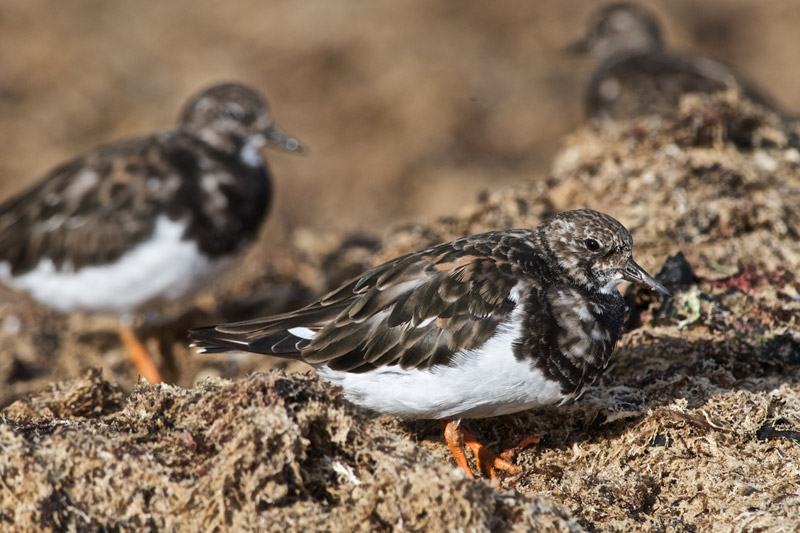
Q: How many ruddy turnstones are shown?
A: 3